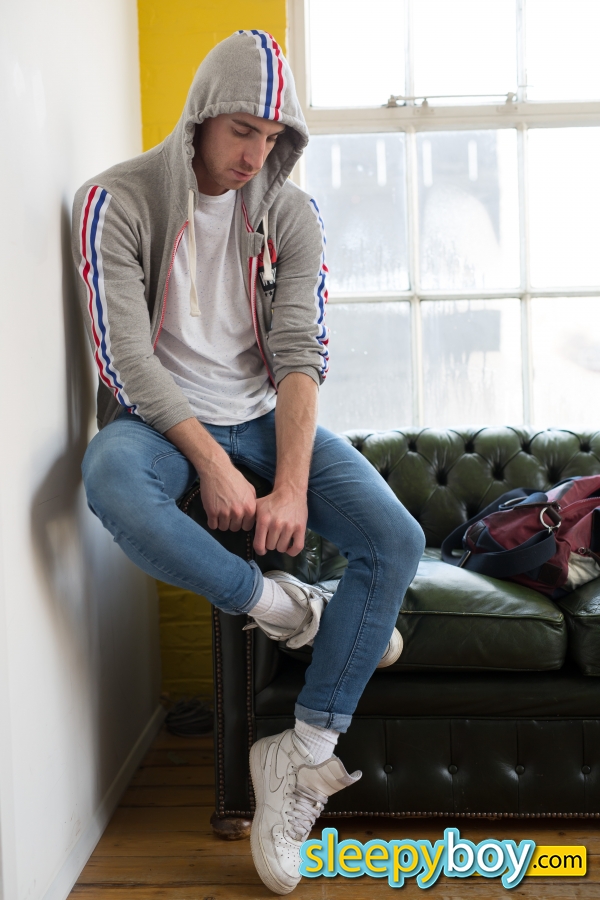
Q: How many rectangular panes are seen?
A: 9